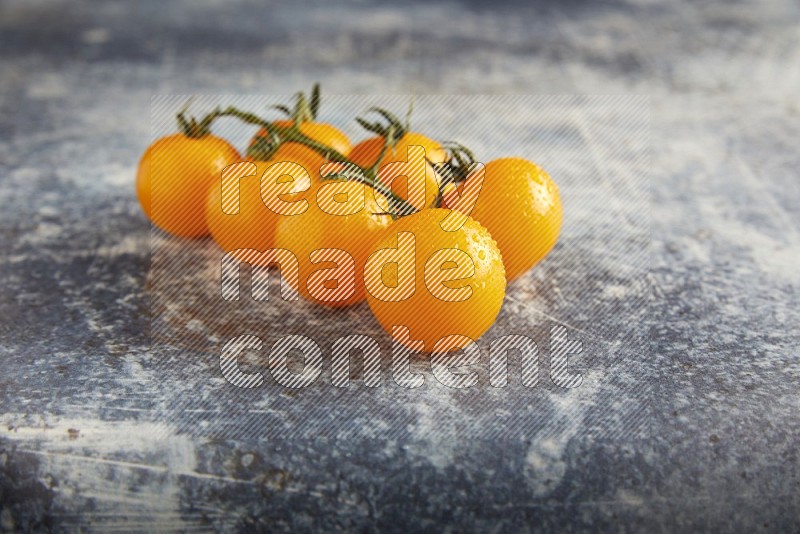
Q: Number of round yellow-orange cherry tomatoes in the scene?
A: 7